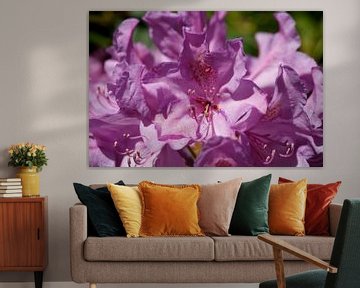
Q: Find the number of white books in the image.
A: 5